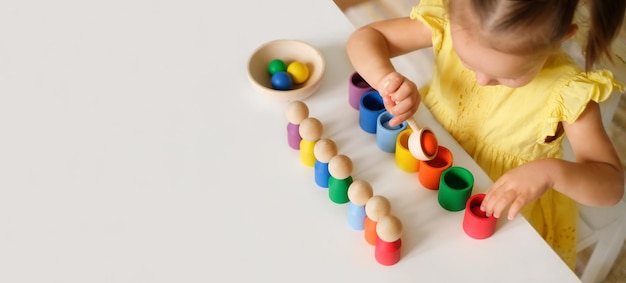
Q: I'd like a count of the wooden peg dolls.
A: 7